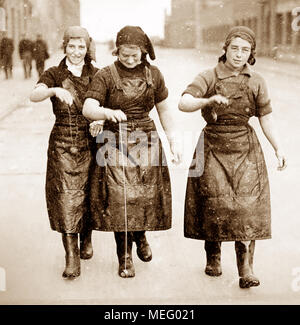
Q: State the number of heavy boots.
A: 6